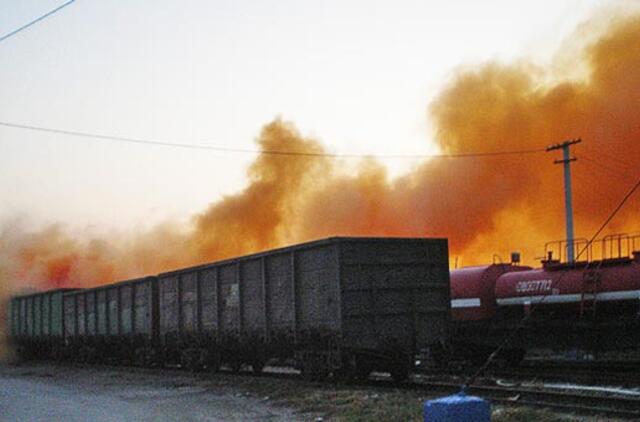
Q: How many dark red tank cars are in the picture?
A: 2